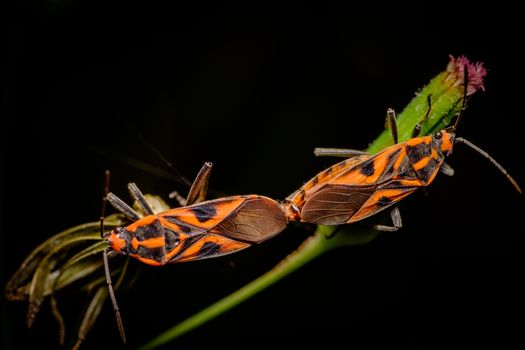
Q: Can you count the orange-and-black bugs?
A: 2